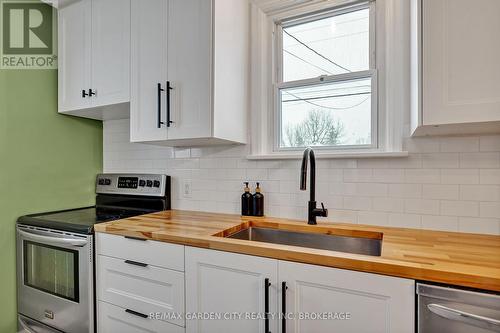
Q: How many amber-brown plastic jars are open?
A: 0